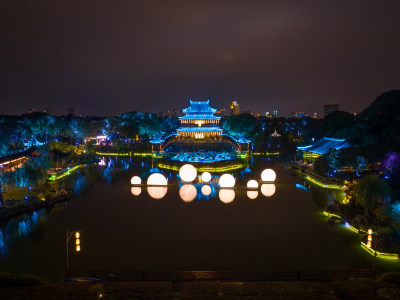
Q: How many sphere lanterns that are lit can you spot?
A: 7